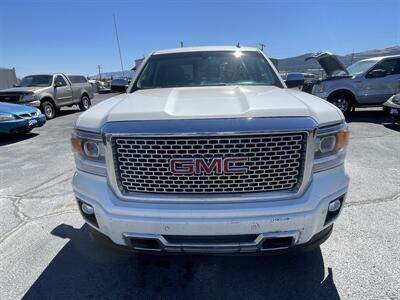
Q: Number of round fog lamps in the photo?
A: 2